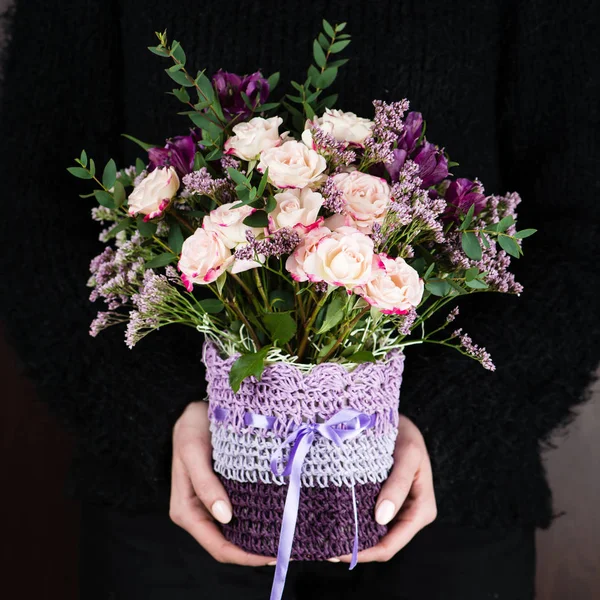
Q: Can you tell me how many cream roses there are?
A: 11